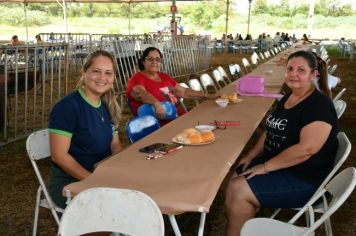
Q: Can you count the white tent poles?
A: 2